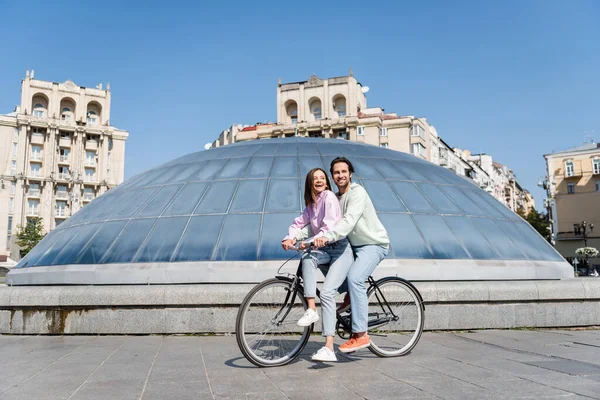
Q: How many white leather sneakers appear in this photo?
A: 2